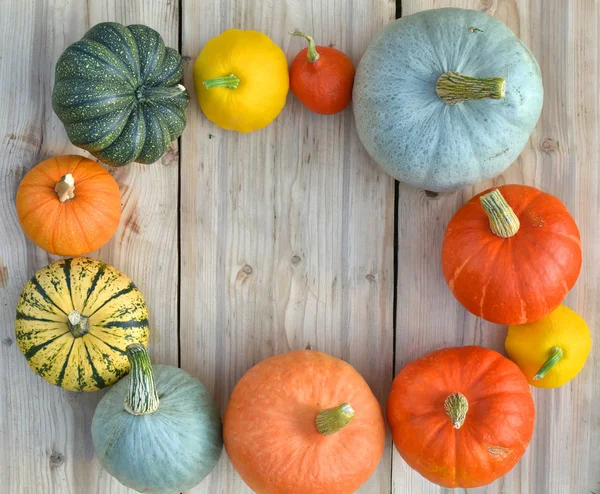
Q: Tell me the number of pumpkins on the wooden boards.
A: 11